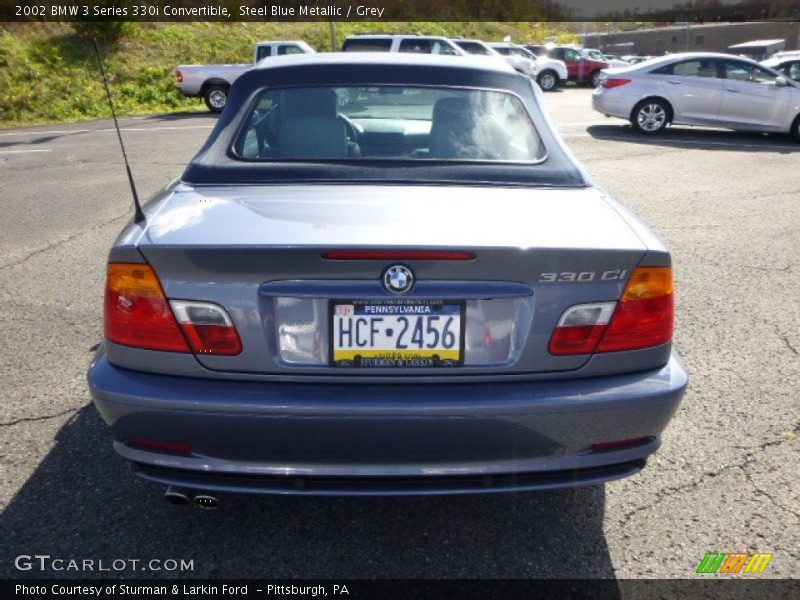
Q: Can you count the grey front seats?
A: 2